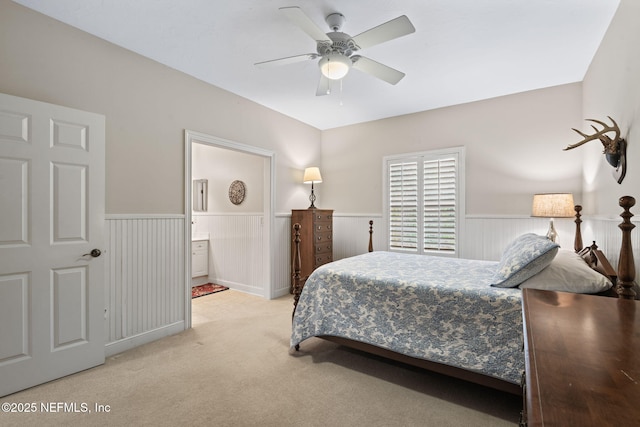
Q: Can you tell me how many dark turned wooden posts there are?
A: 4